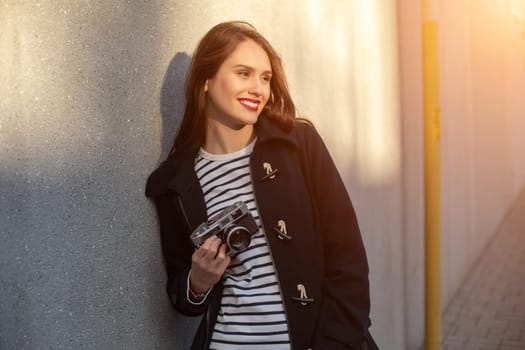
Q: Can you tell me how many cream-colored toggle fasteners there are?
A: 3